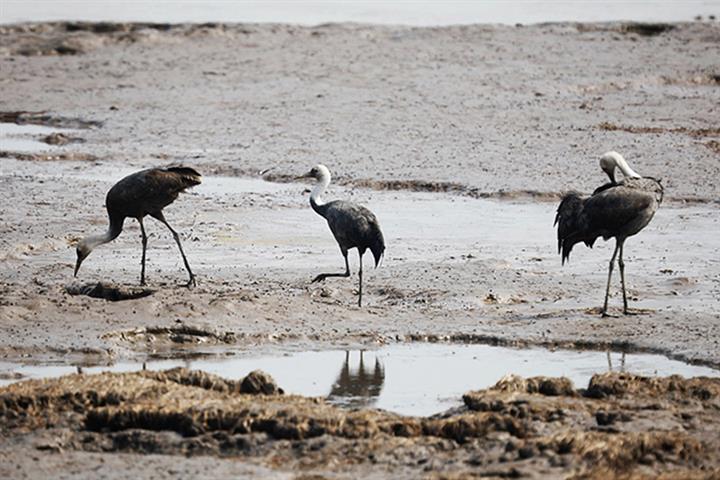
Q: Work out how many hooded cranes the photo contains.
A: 3